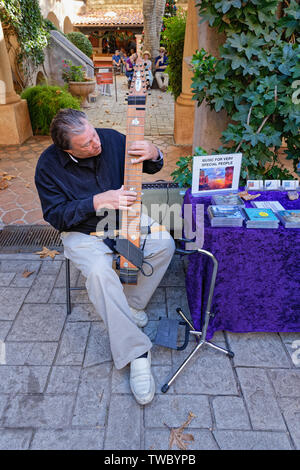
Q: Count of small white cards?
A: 3